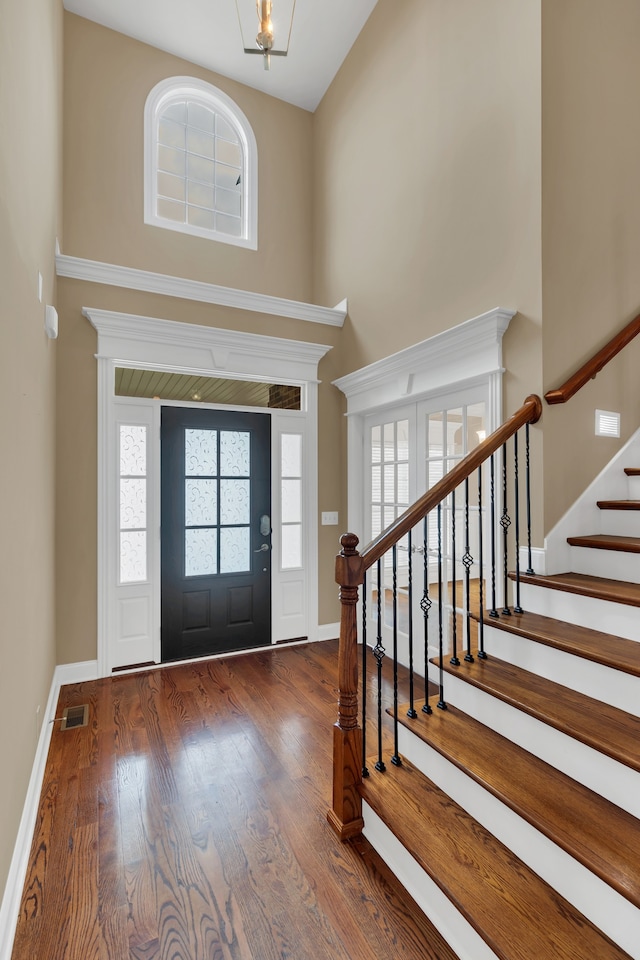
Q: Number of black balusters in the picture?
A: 13